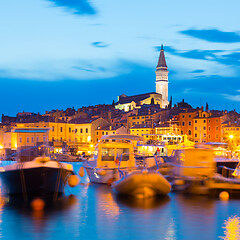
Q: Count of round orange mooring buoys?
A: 3